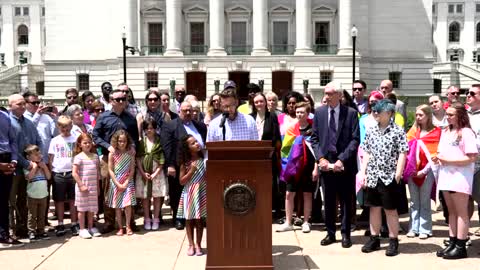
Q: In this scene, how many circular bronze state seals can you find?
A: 1